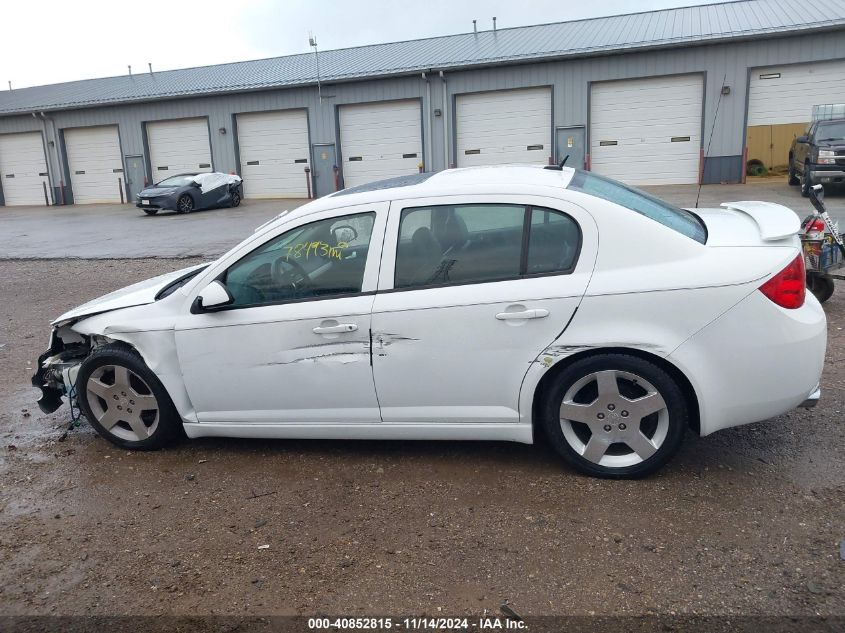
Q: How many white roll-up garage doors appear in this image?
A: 8